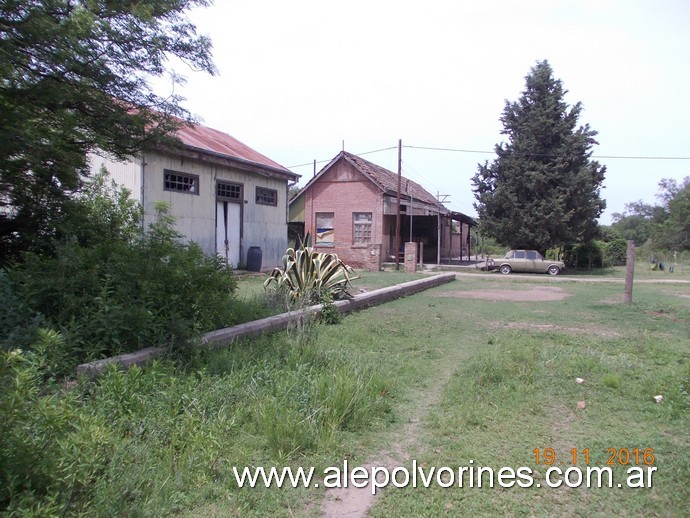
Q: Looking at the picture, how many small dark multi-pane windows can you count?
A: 3